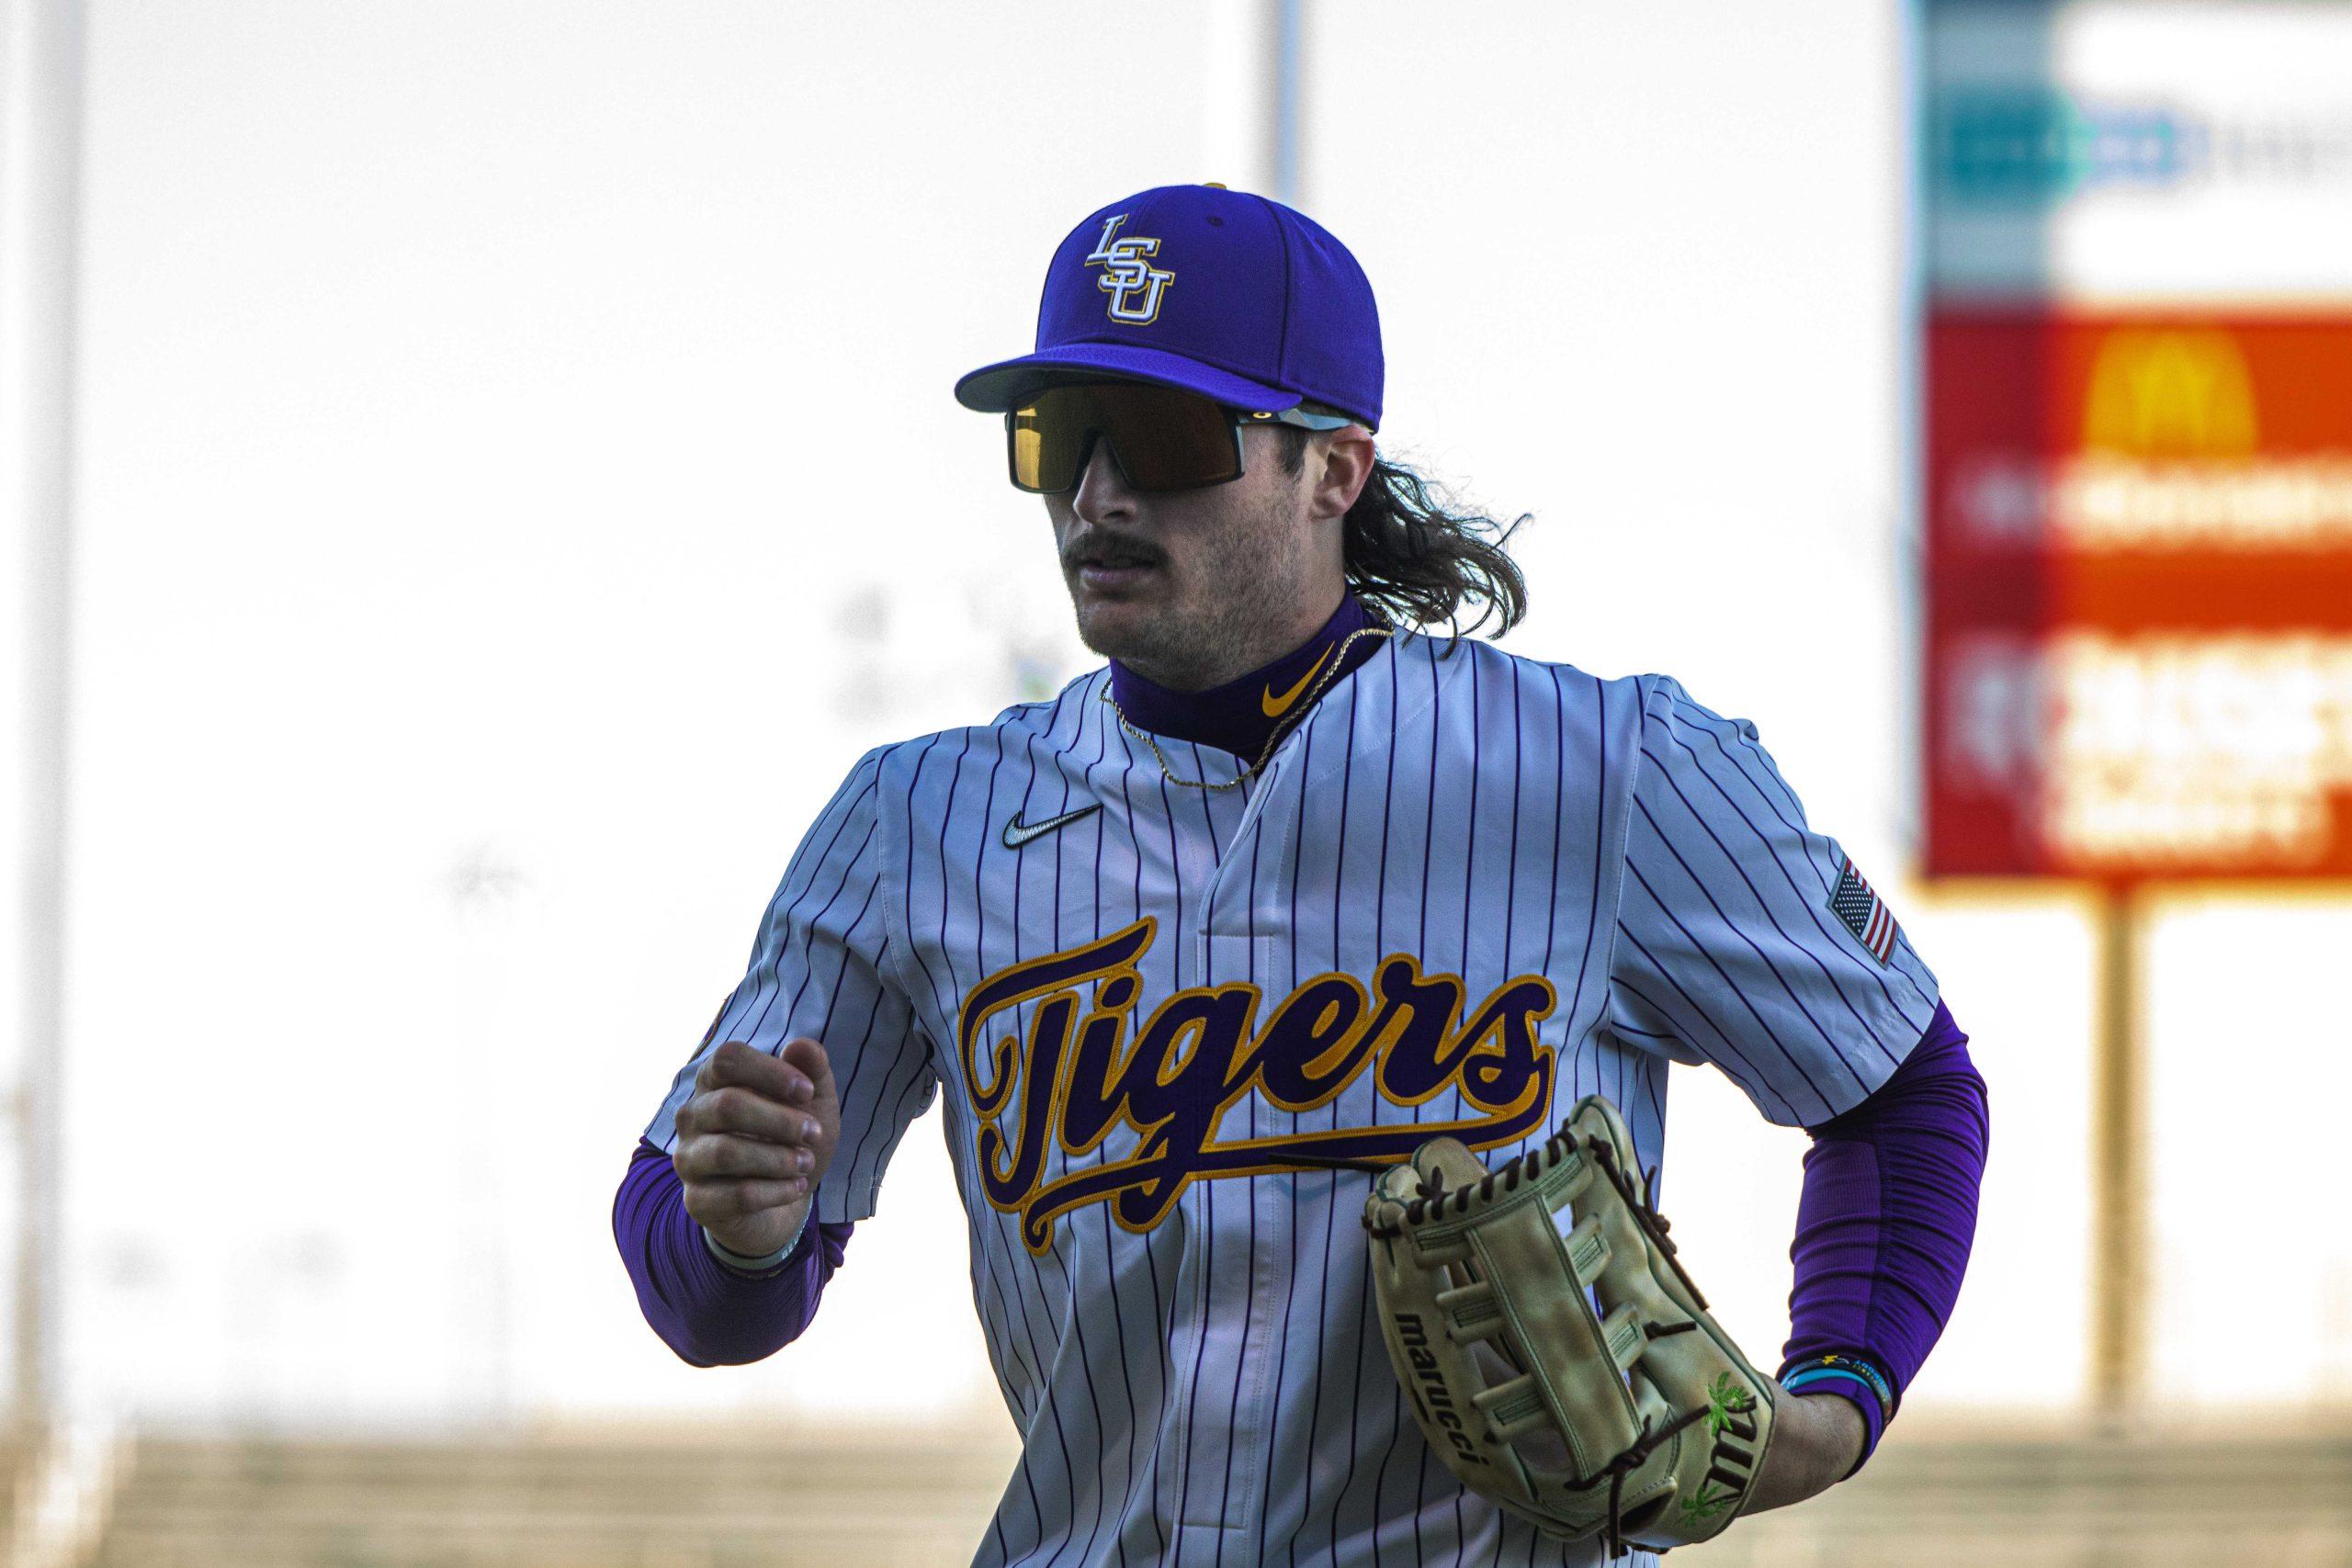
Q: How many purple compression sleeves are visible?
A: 2